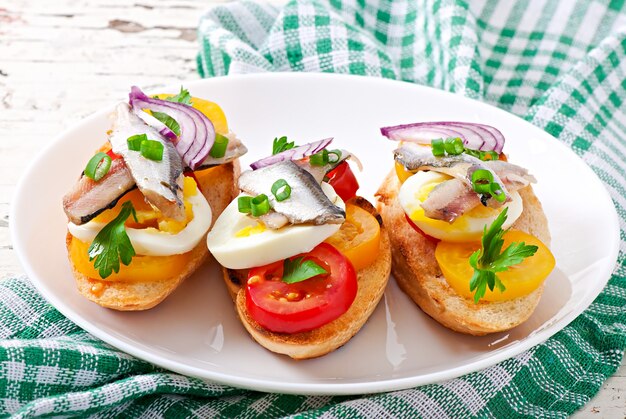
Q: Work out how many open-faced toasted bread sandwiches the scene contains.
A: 3